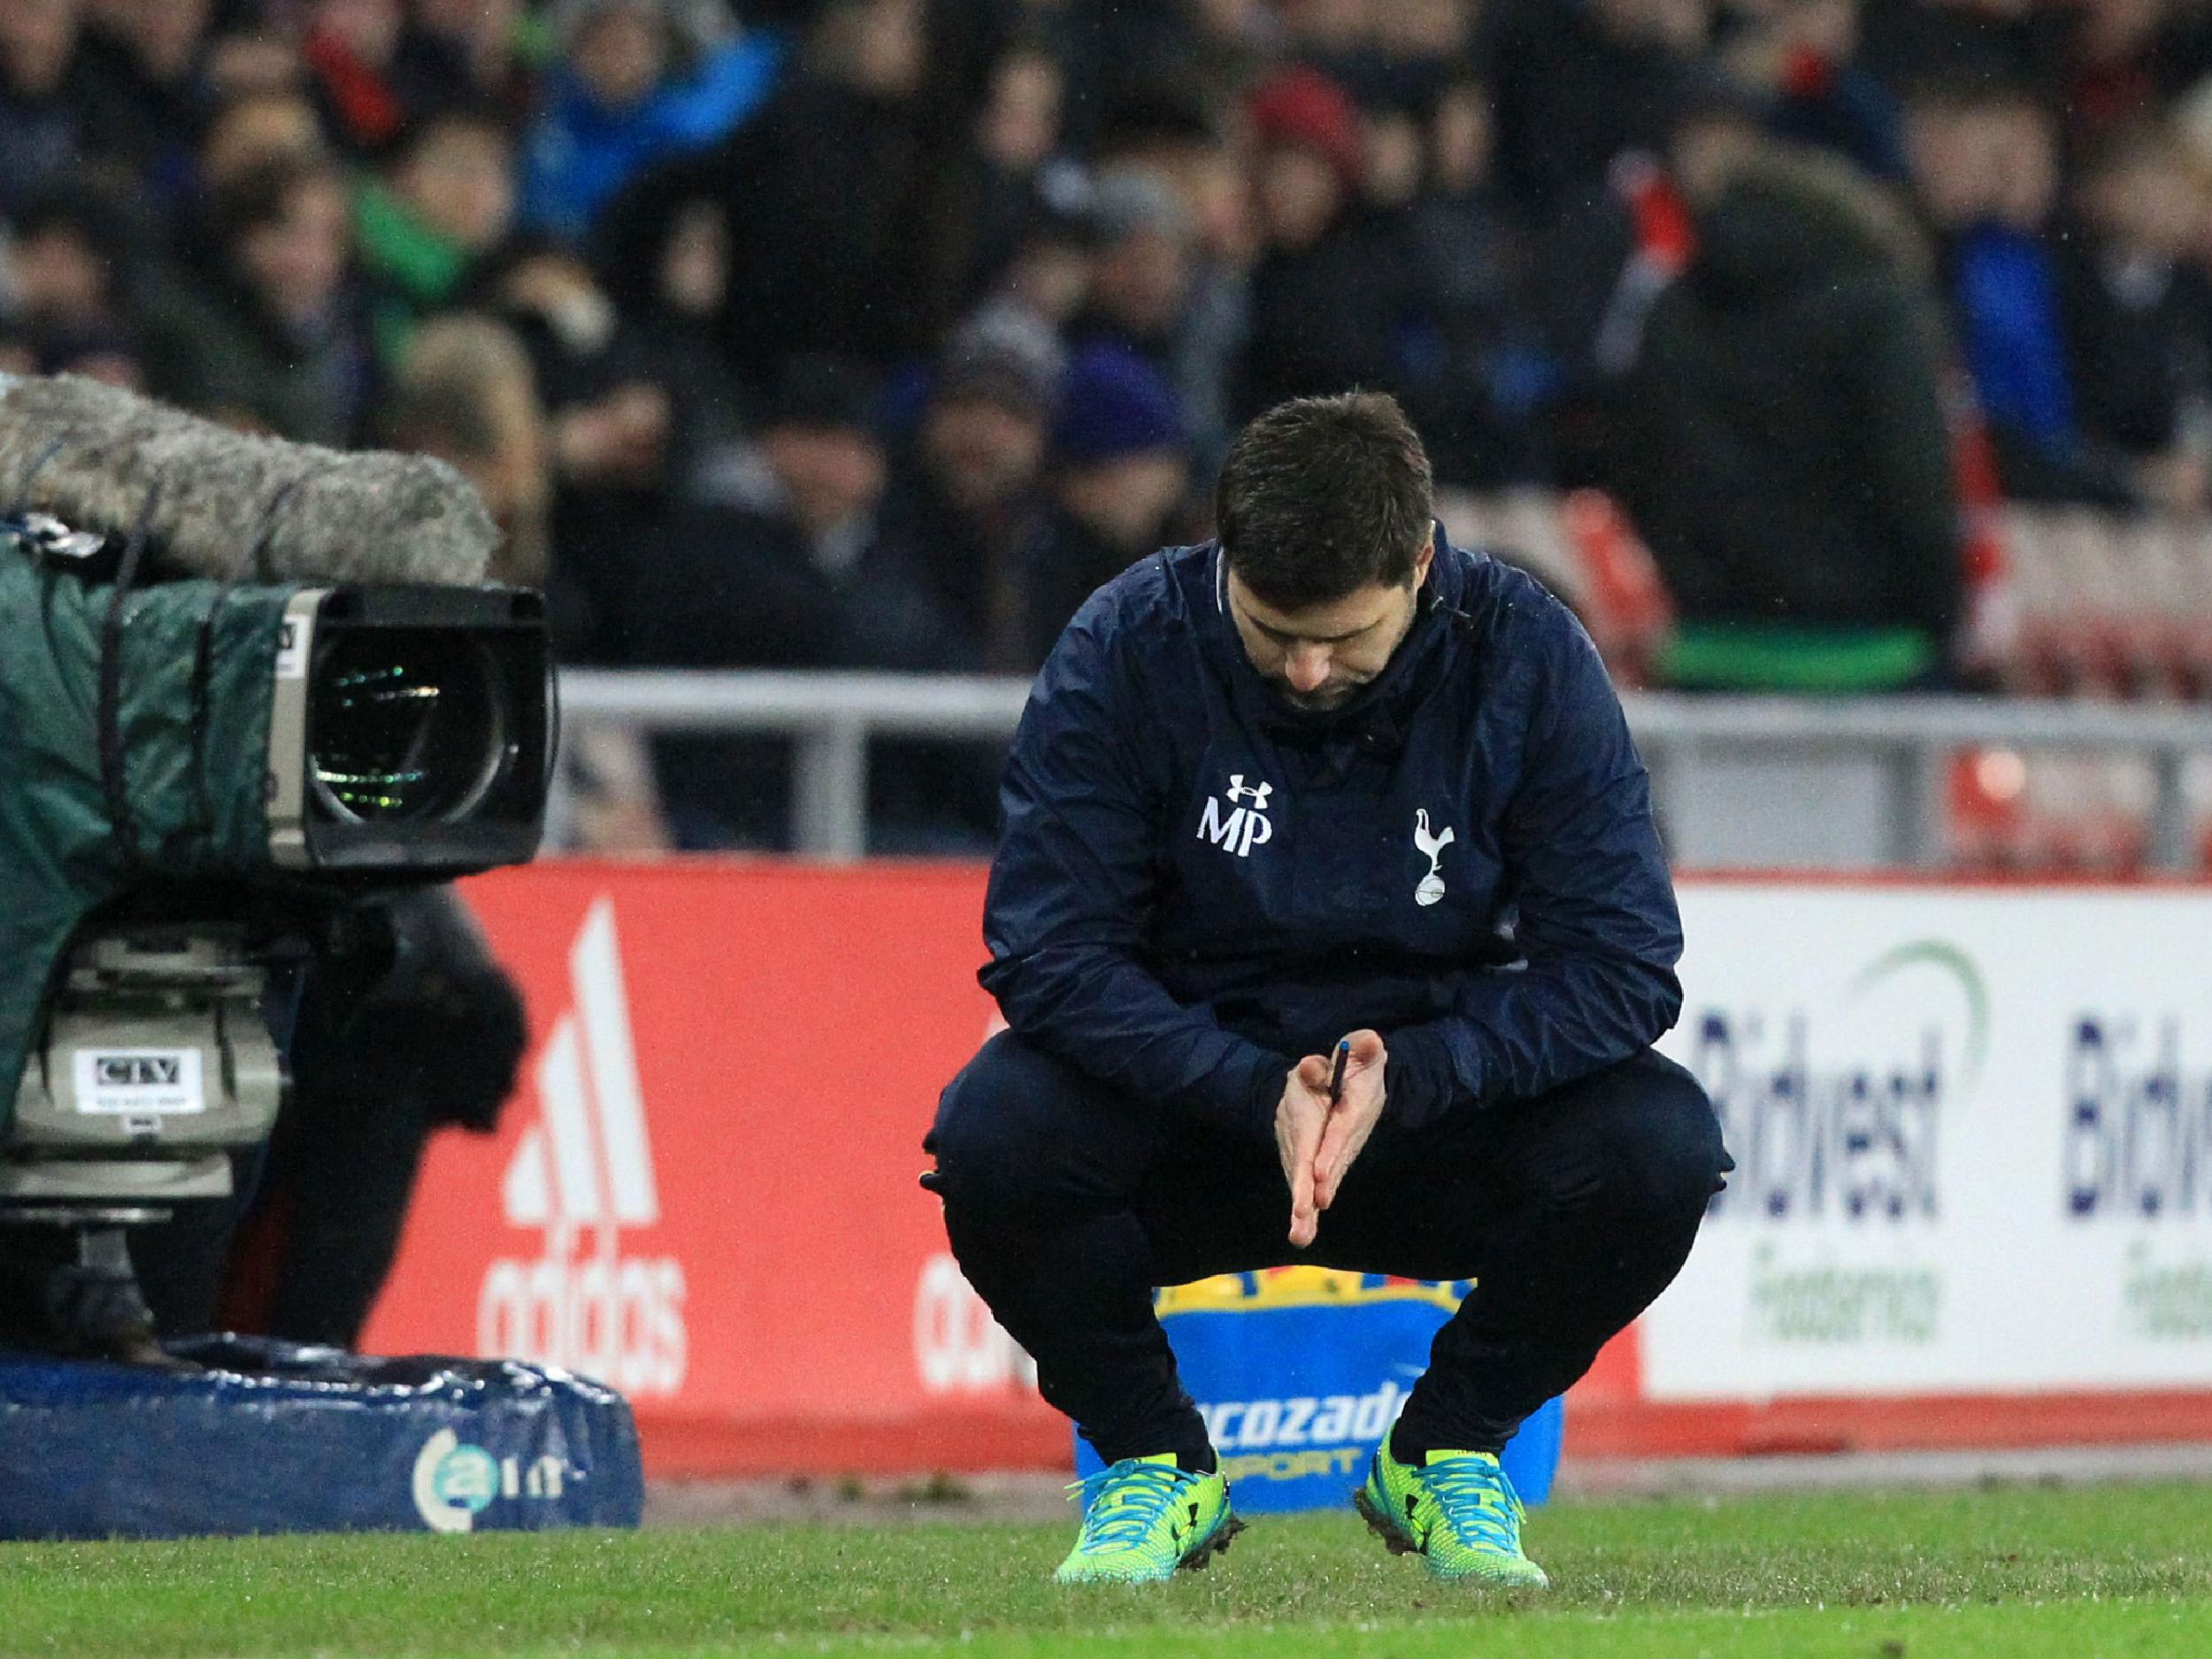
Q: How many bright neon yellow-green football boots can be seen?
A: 2